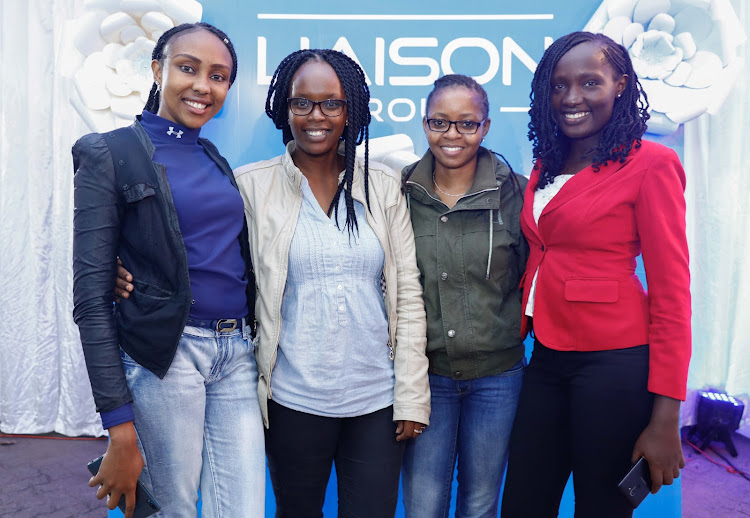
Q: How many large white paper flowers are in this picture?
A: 2